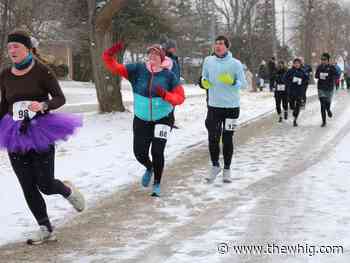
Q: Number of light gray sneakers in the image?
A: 4